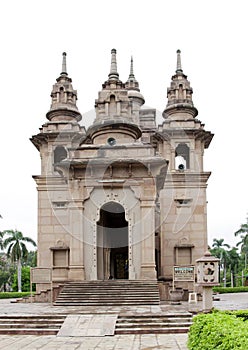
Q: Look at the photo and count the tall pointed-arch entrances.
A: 1